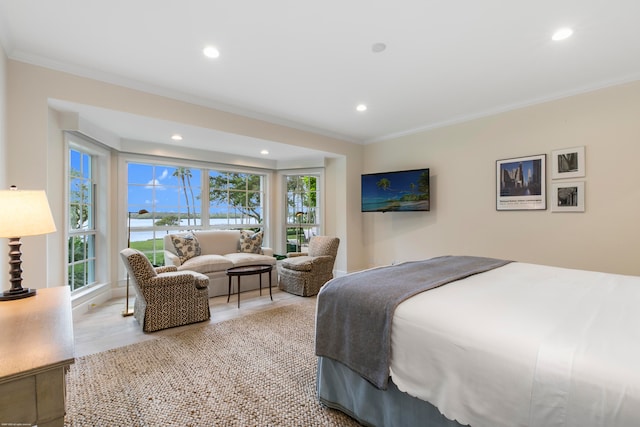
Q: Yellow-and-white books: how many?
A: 0